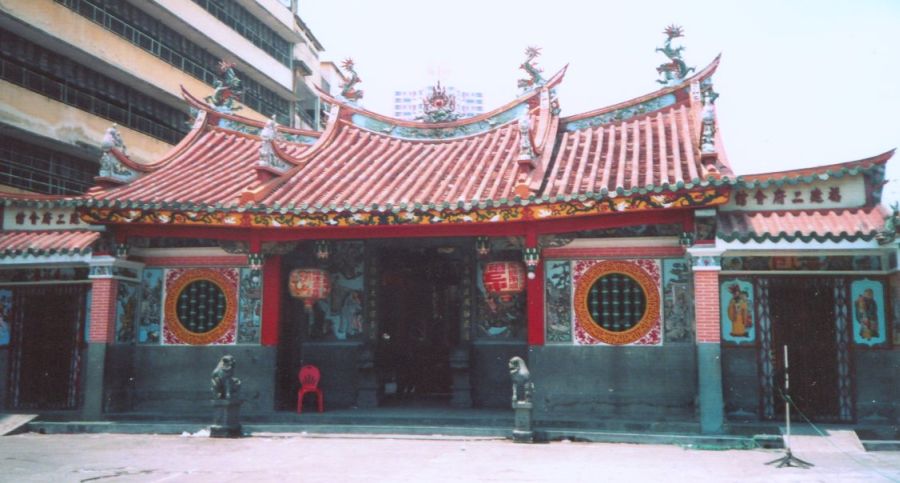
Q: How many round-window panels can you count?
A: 2